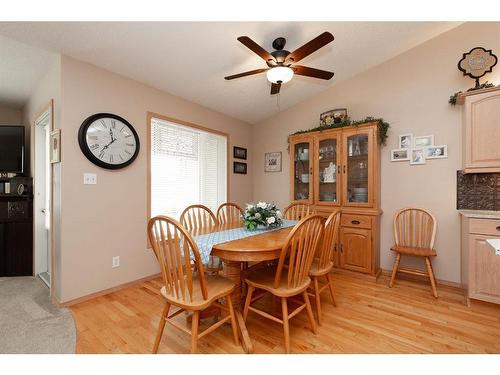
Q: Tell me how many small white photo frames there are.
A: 5